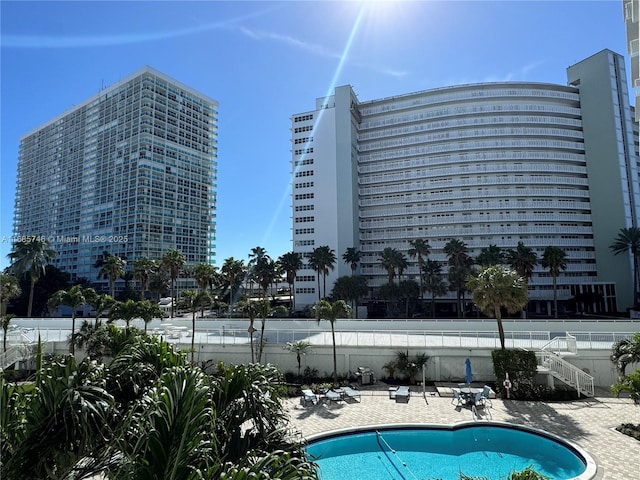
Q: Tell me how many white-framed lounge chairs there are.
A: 4